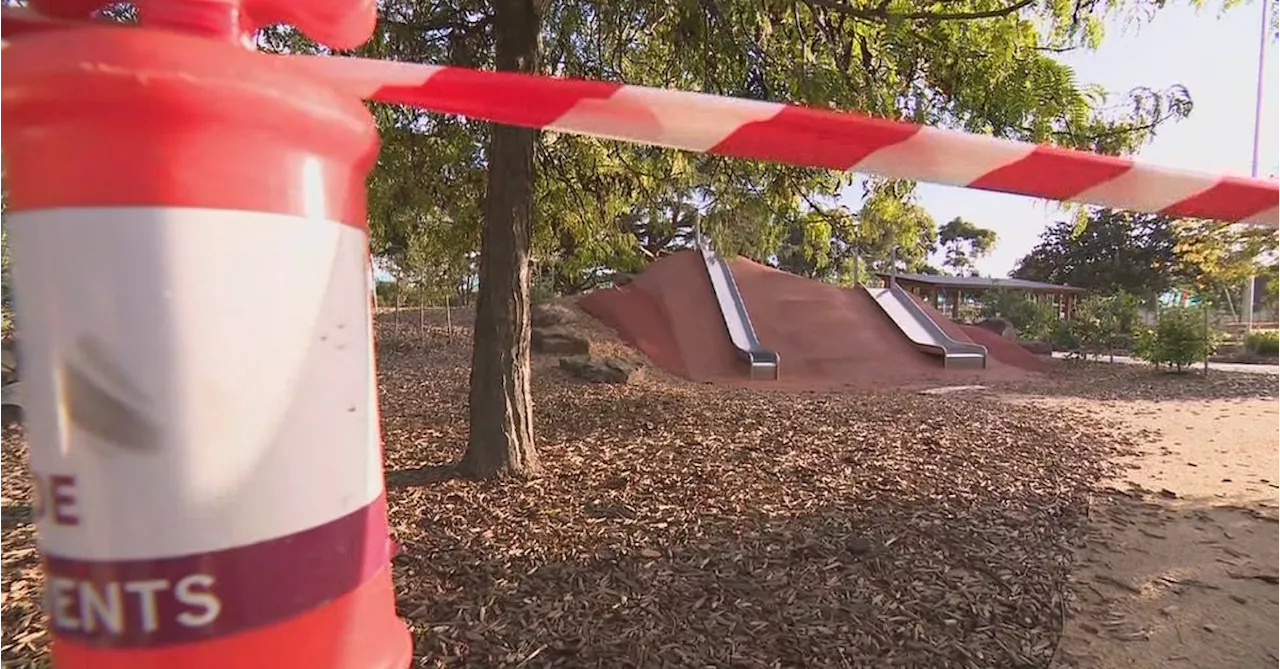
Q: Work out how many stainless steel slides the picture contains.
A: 2